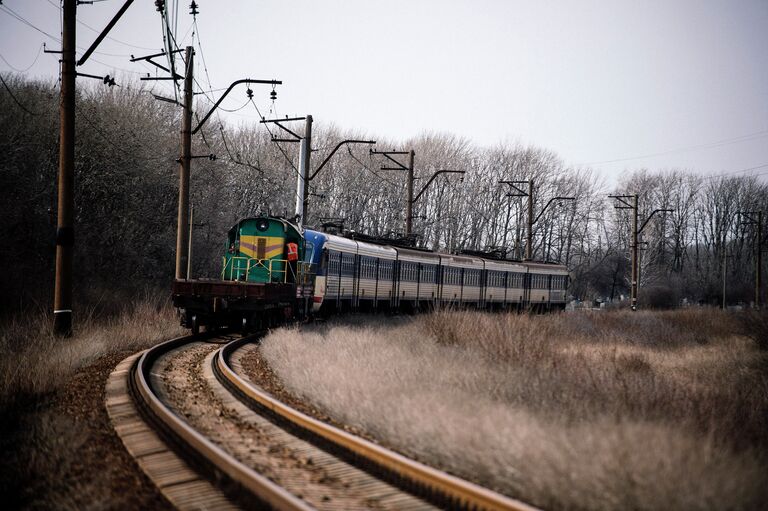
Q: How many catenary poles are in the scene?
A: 7